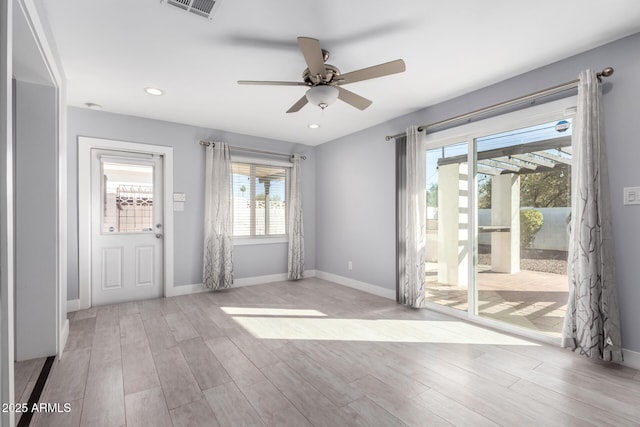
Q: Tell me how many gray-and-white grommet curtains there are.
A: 4